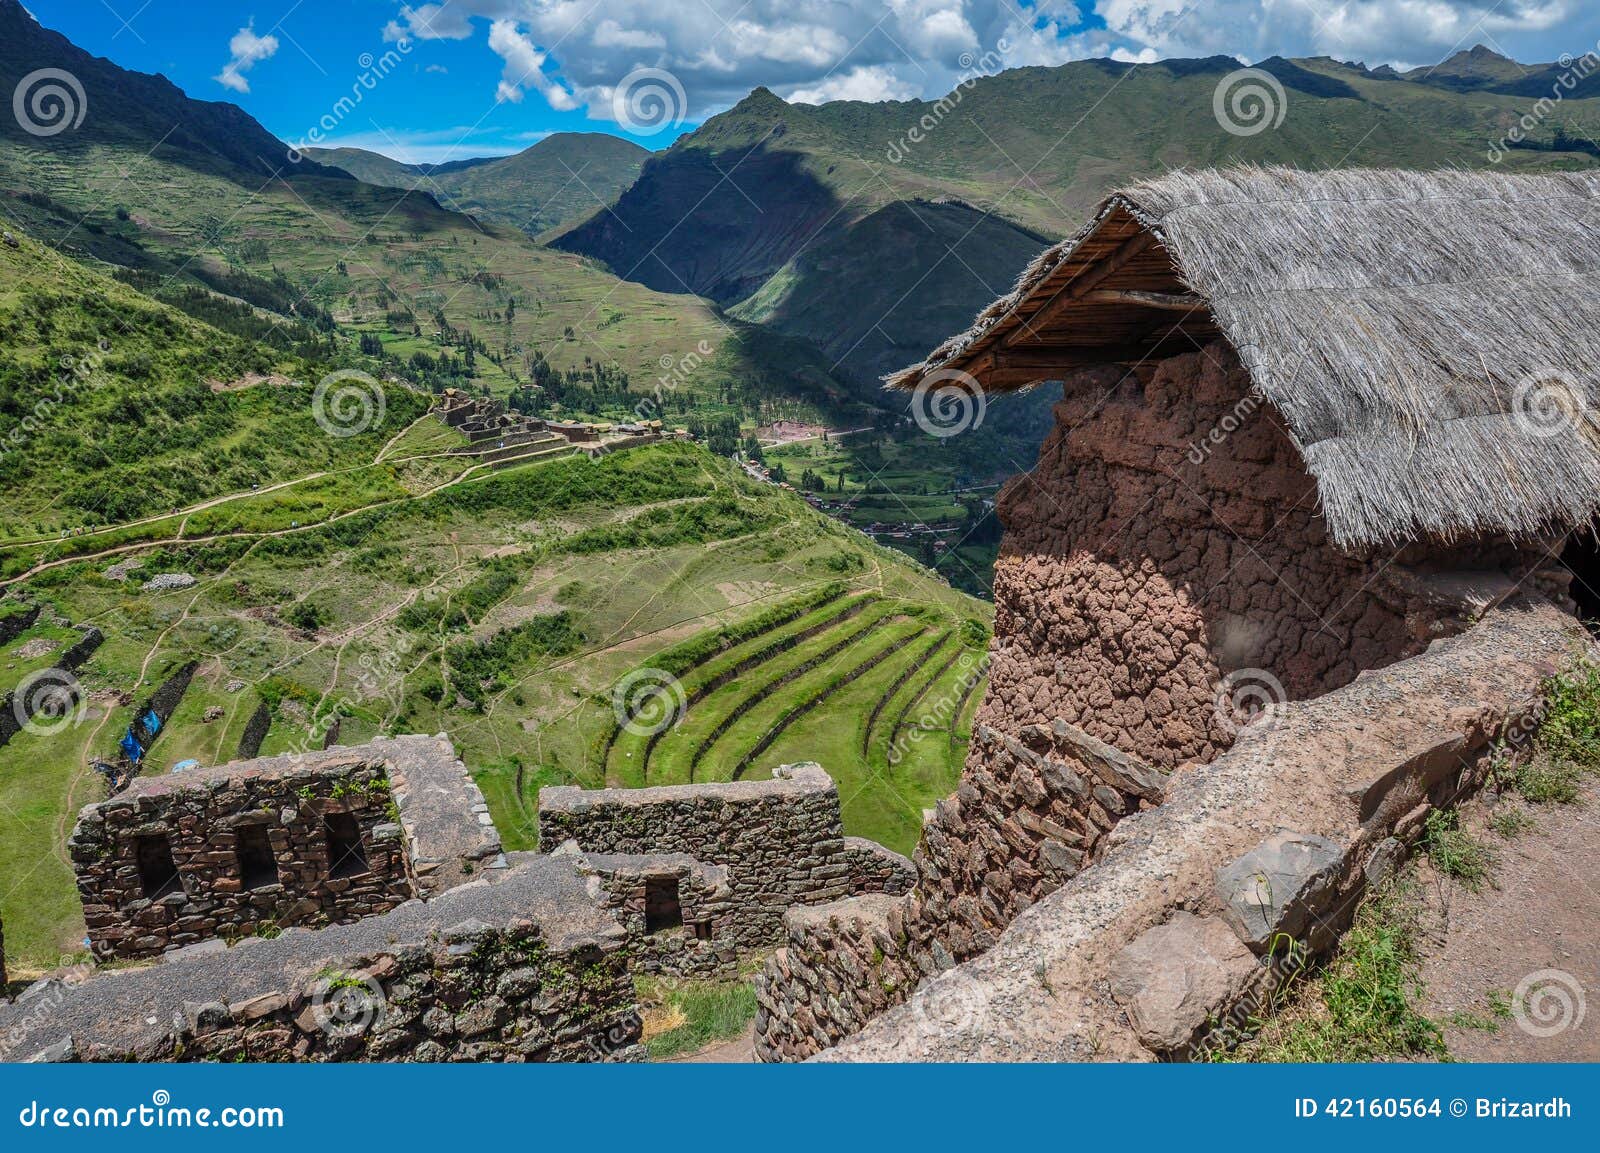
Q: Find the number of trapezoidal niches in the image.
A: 4